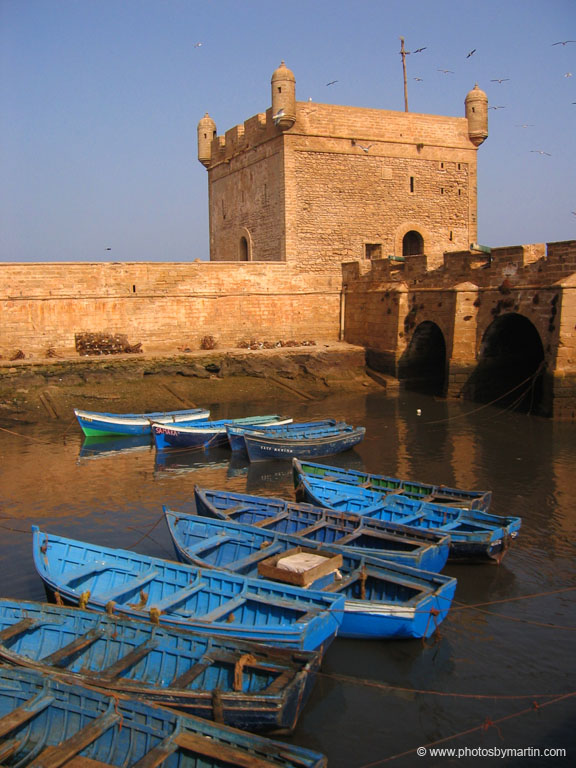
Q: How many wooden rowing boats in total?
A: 11